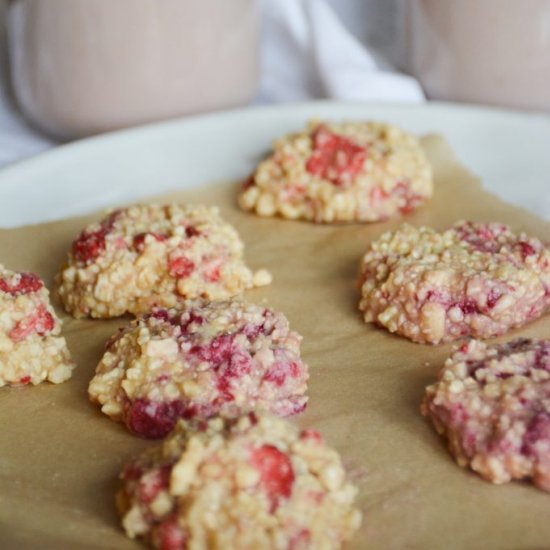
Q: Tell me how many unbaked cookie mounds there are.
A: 7